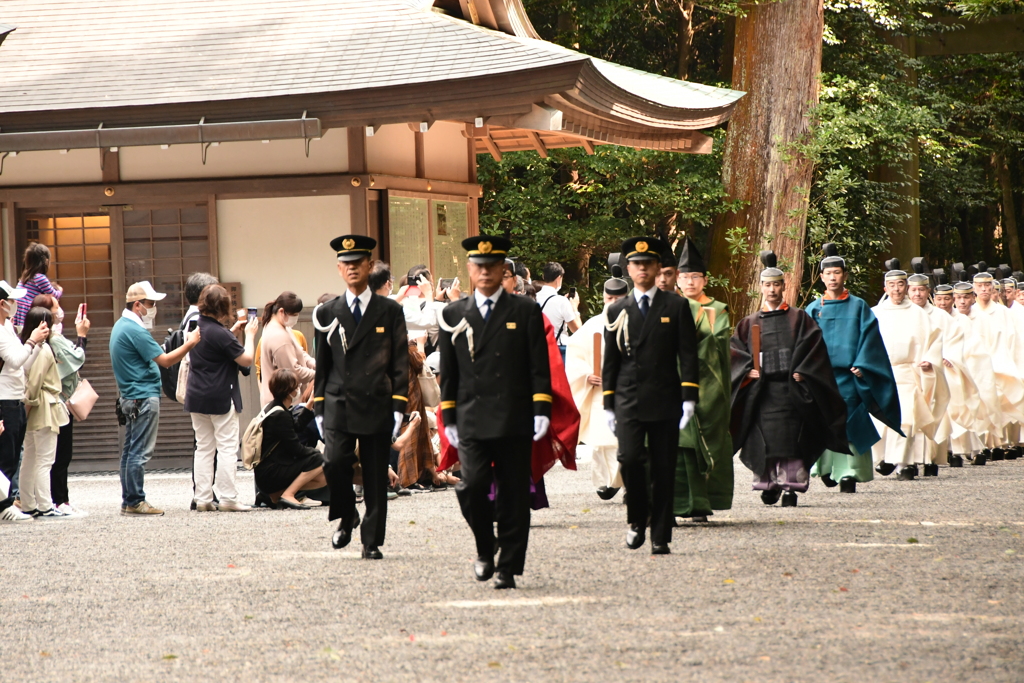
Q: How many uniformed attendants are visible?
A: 3